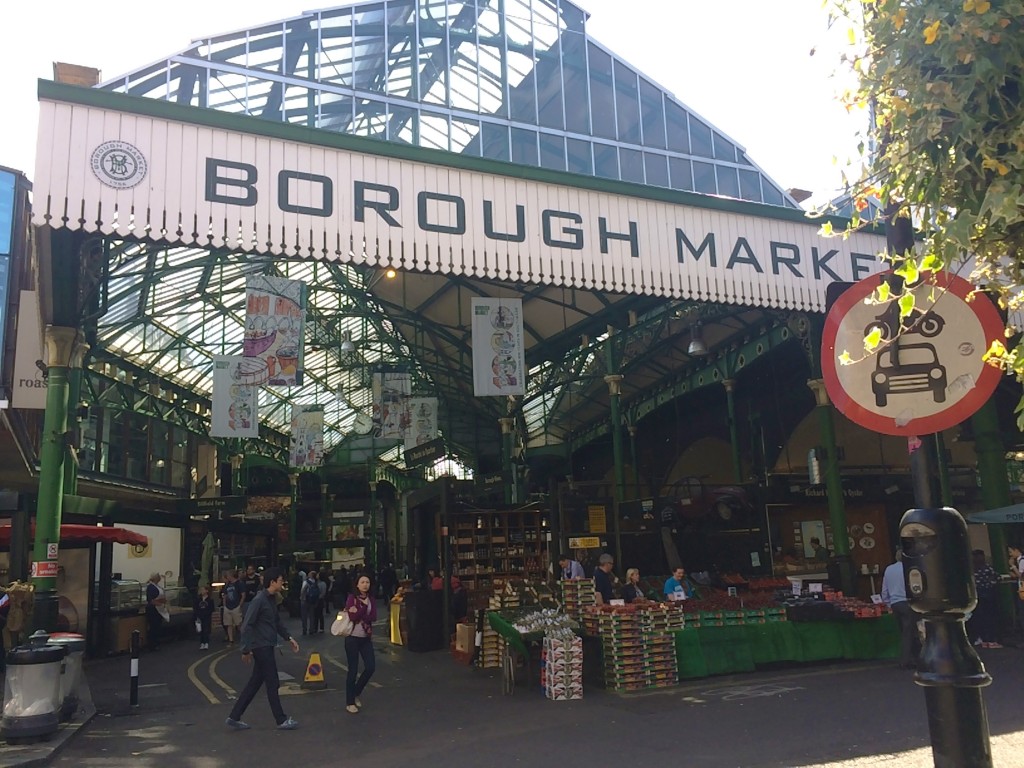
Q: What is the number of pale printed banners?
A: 6